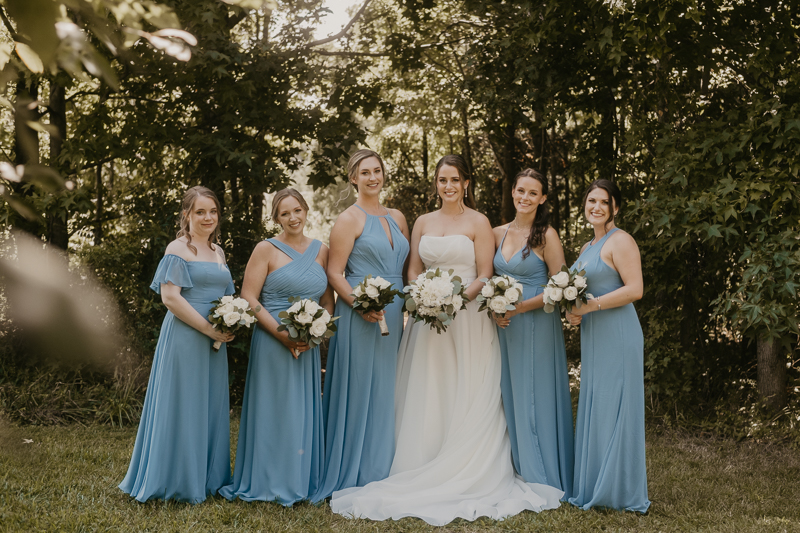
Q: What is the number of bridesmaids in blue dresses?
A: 5